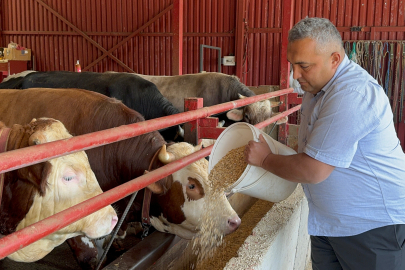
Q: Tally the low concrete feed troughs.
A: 1